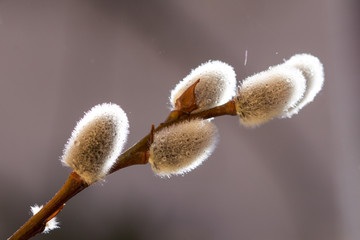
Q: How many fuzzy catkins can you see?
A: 5